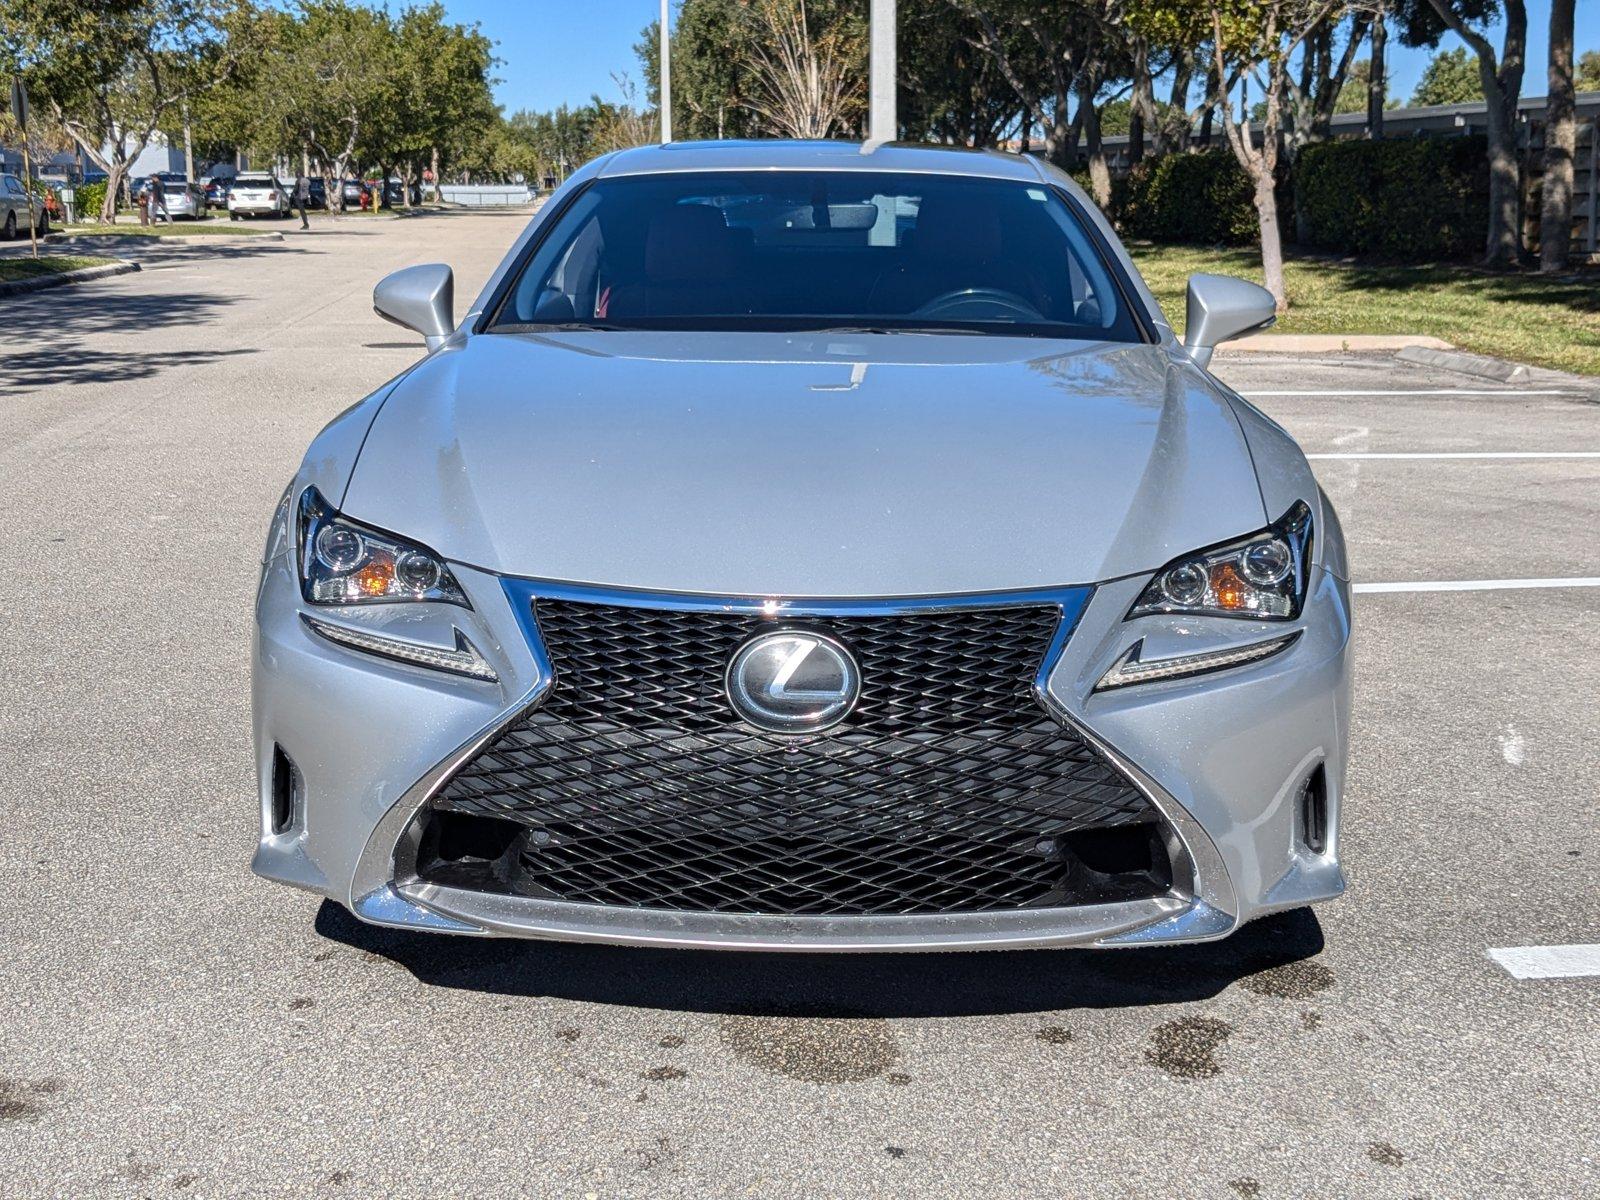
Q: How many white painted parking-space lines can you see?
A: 4